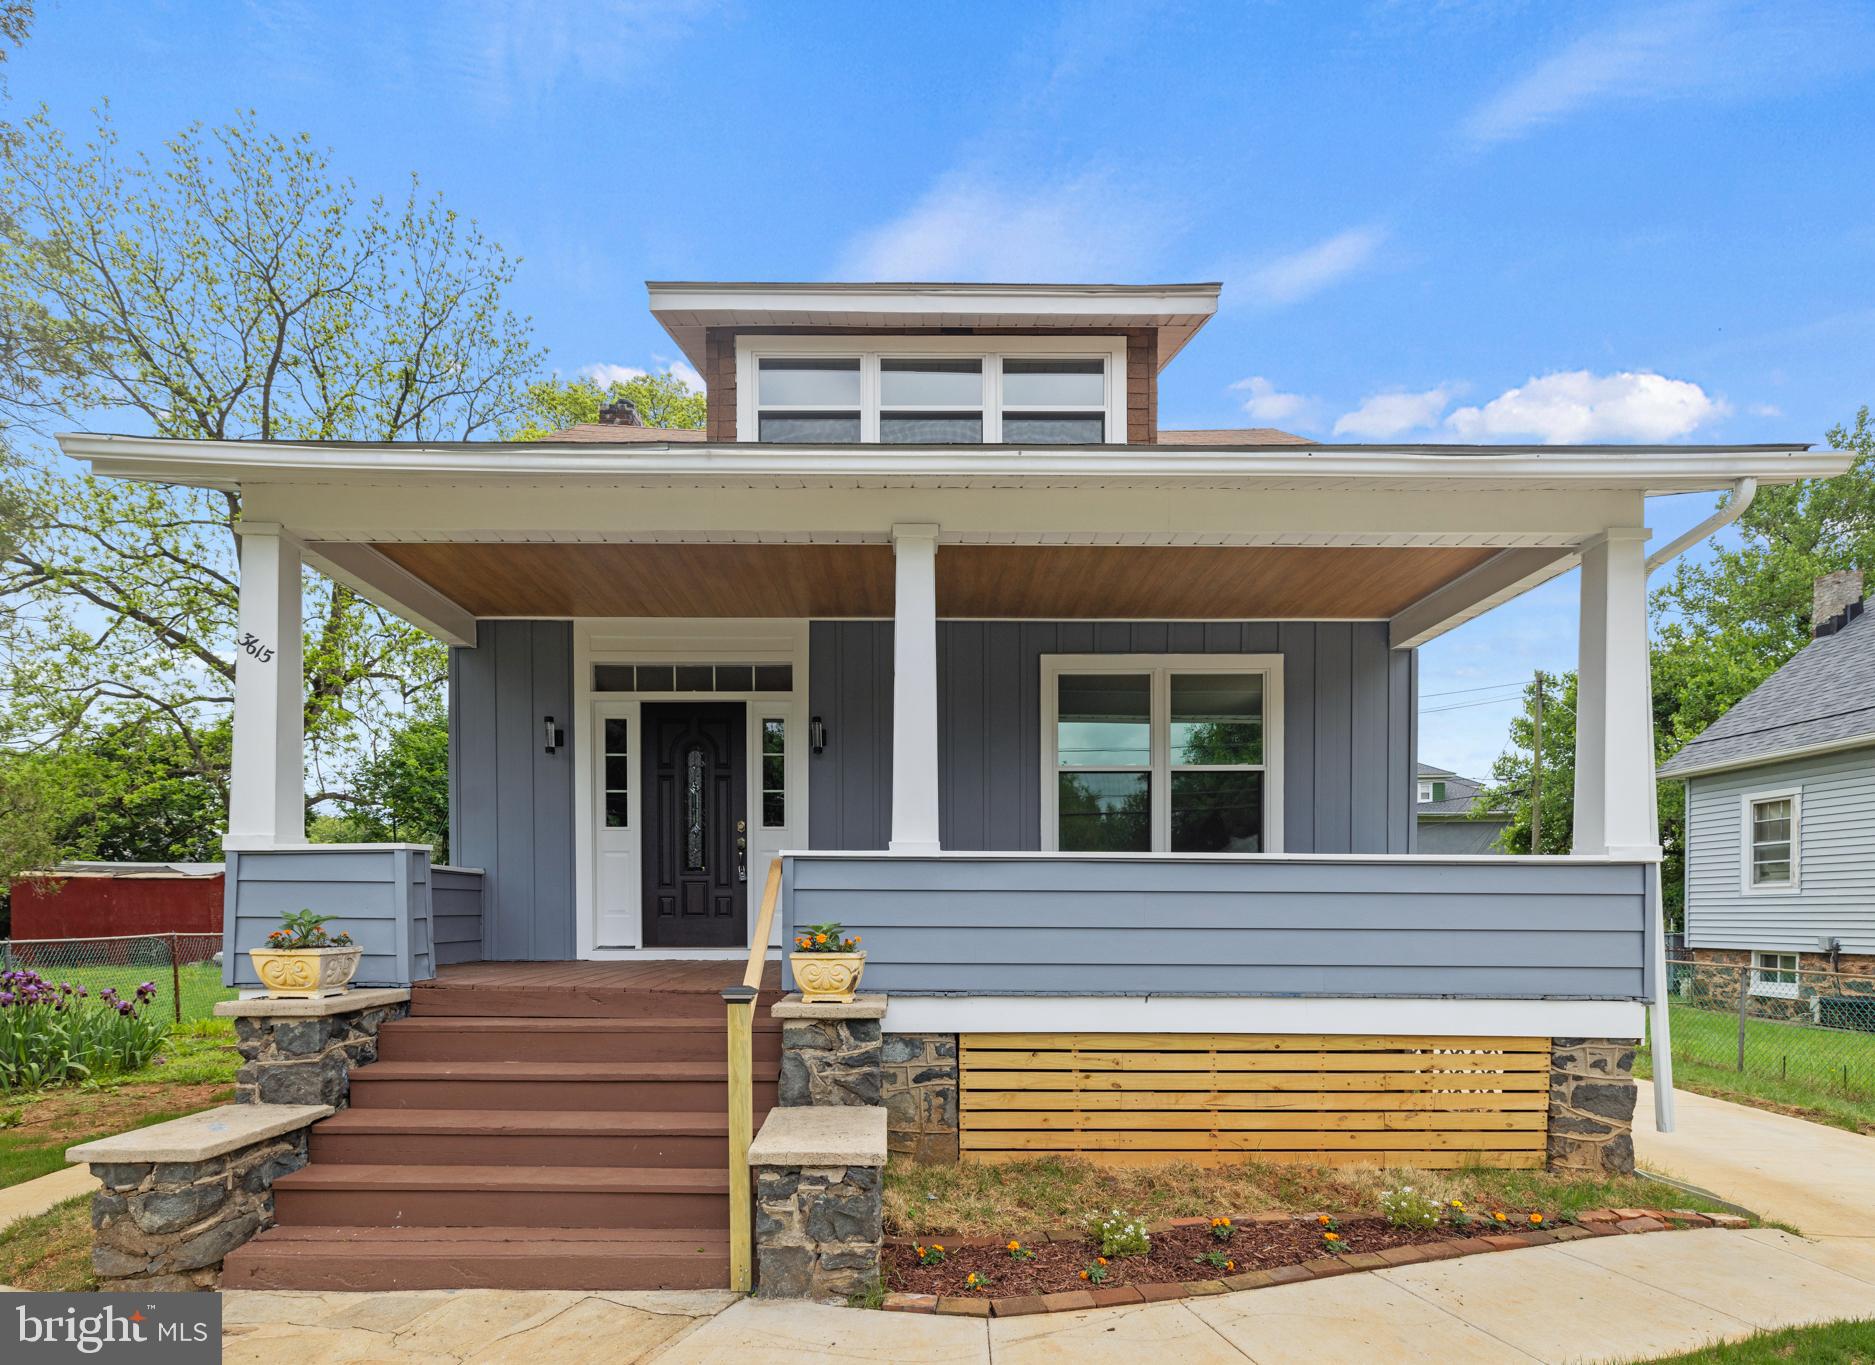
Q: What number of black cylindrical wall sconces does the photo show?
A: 2